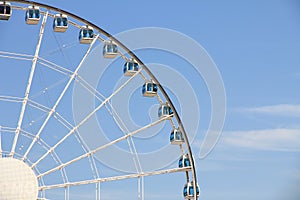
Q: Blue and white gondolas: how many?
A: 11